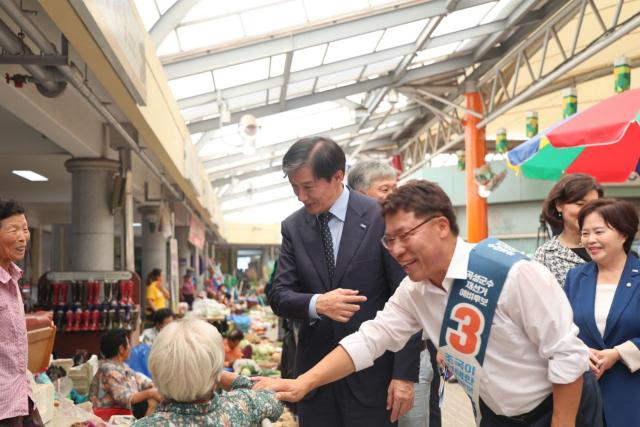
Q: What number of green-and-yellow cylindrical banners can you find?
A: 5